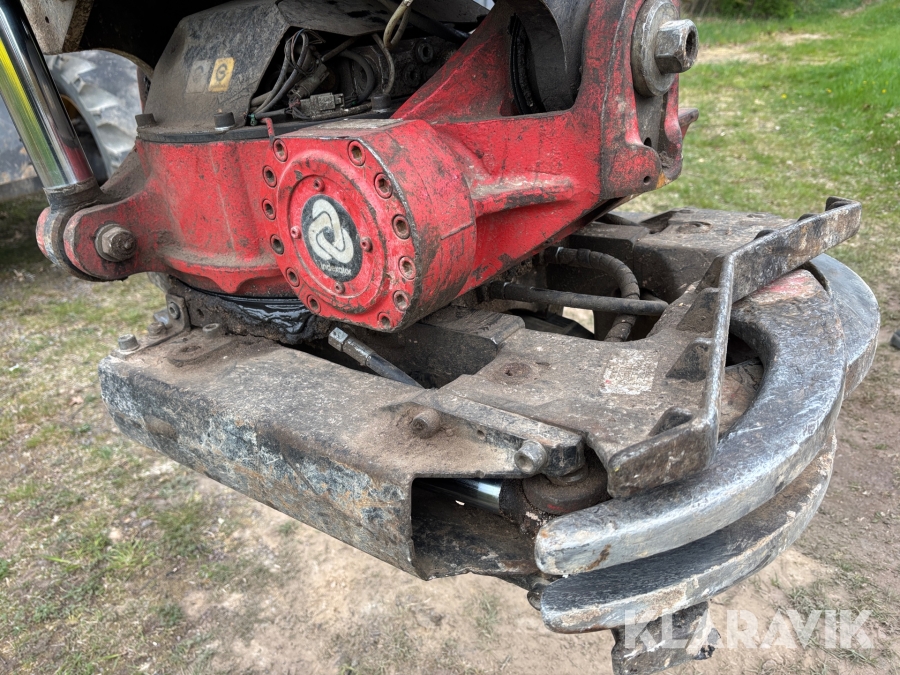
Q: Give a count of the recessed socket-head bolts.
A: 12